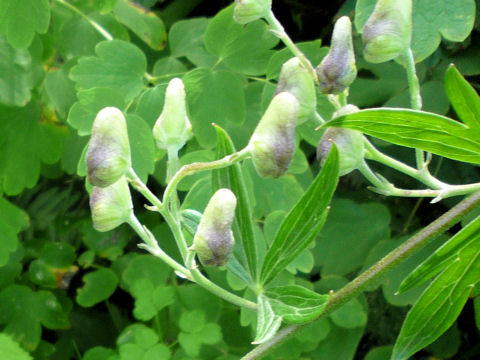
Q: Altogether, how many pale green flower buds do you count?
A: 10